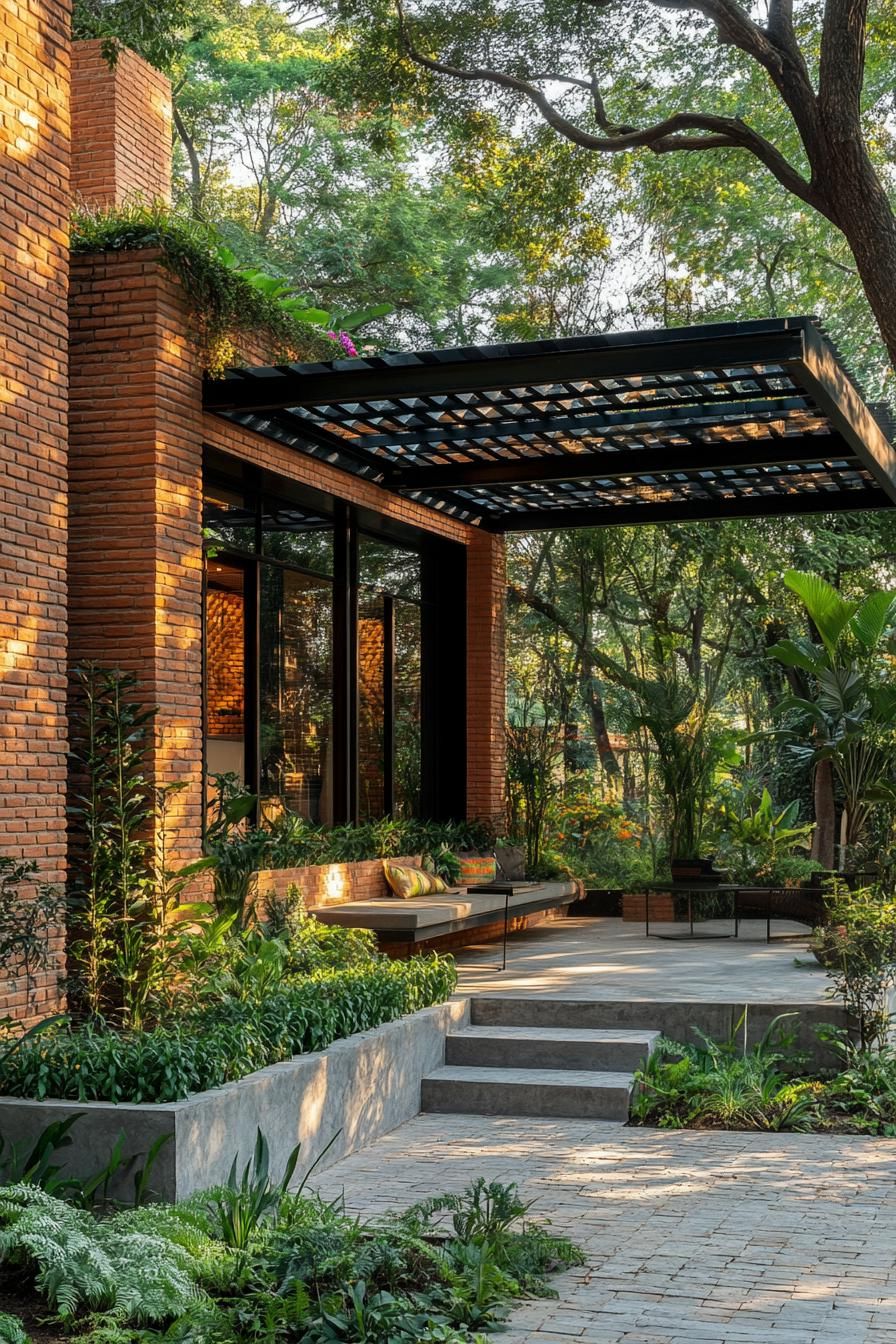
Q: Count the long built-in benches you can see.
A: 1